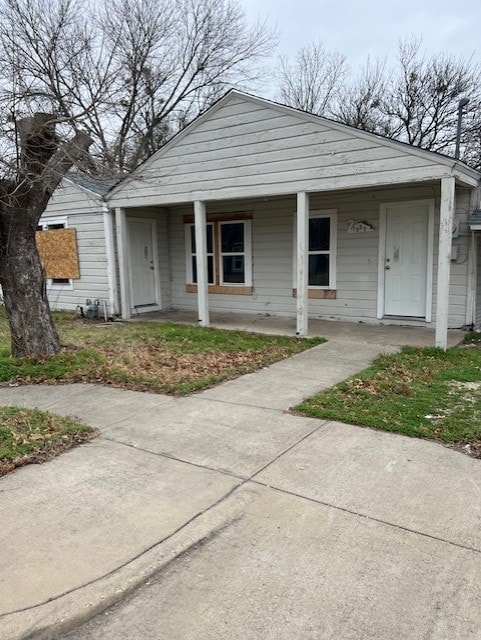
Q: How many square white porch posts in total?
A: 4